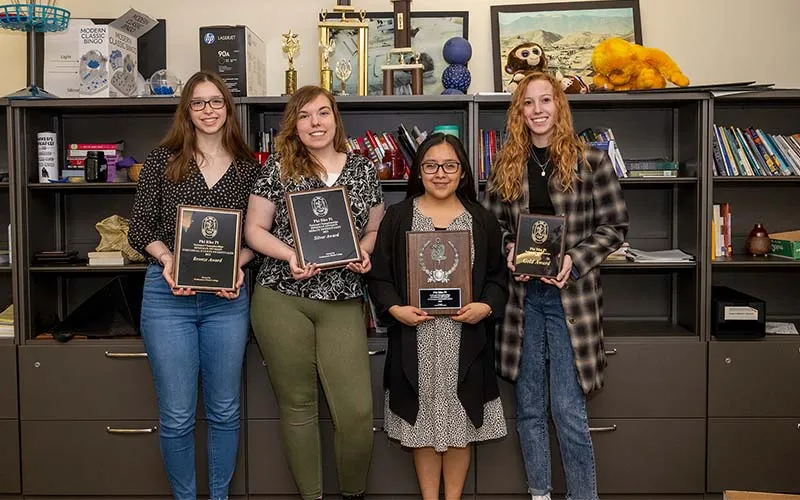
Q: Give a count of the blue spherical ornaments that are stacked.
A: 3